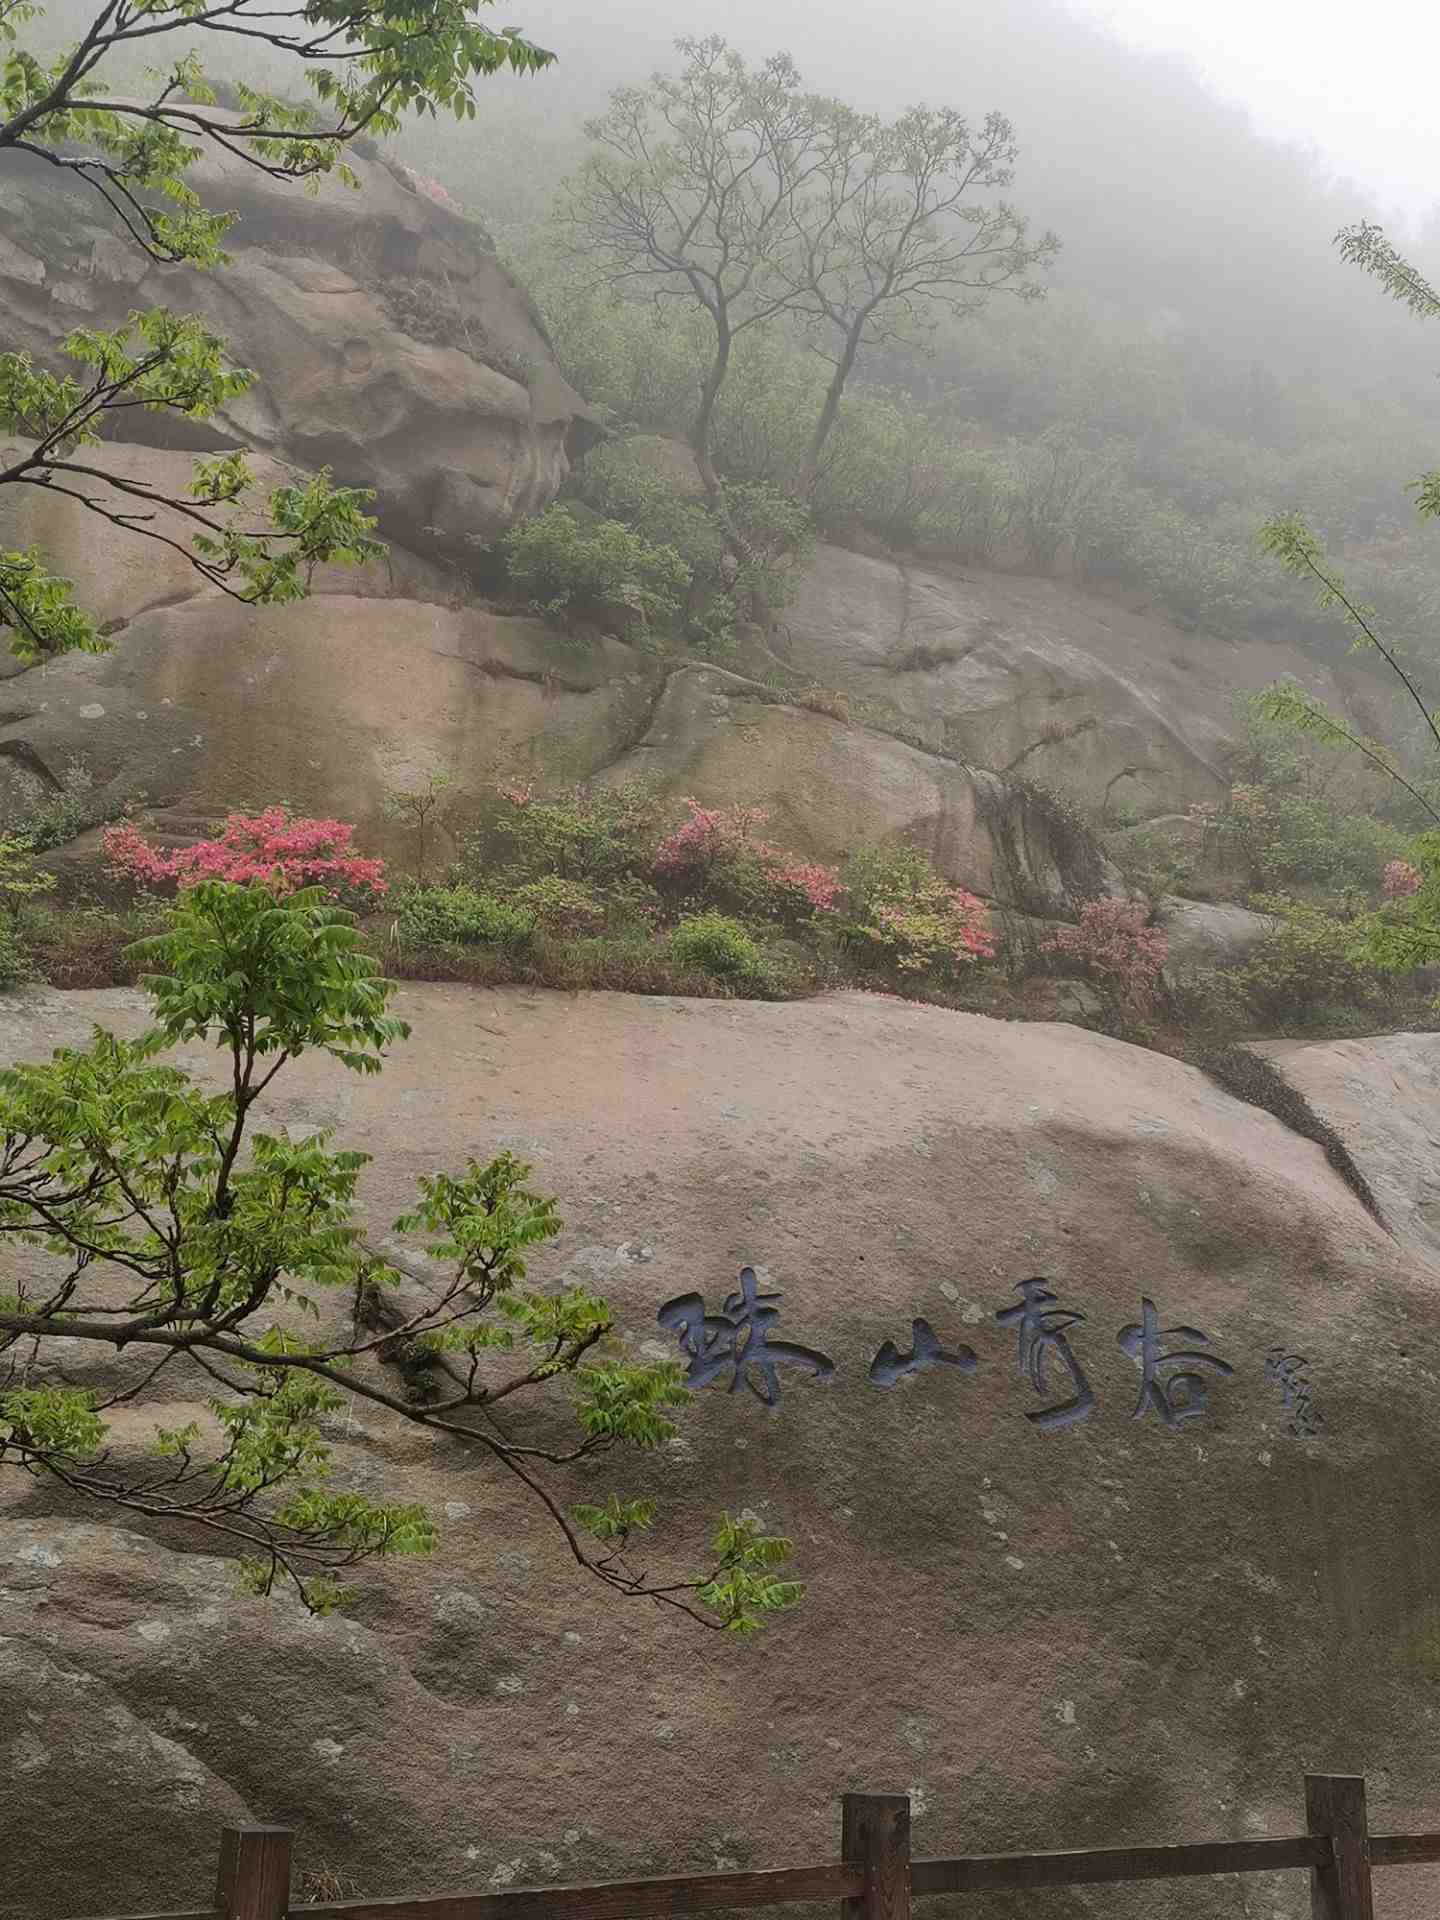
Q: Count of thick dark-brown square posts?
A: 3